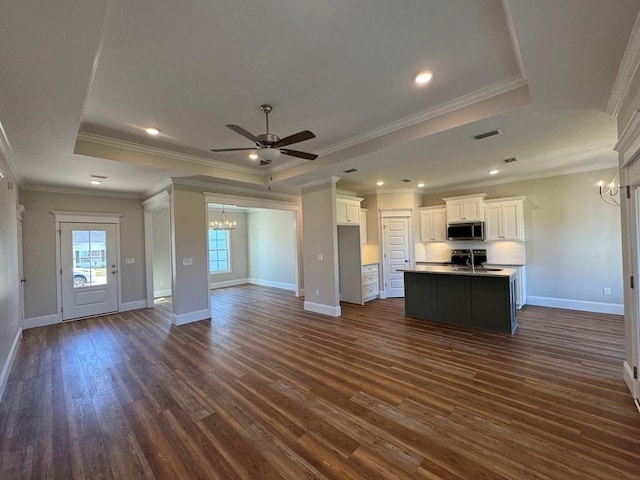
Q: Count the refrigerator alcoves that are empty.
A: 1